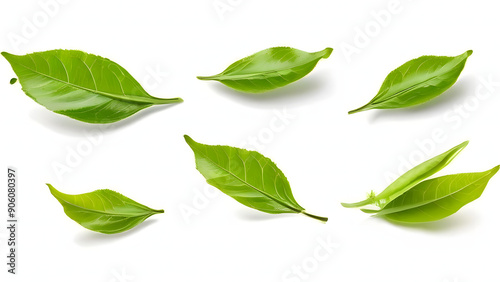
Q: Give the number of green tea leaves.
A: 7